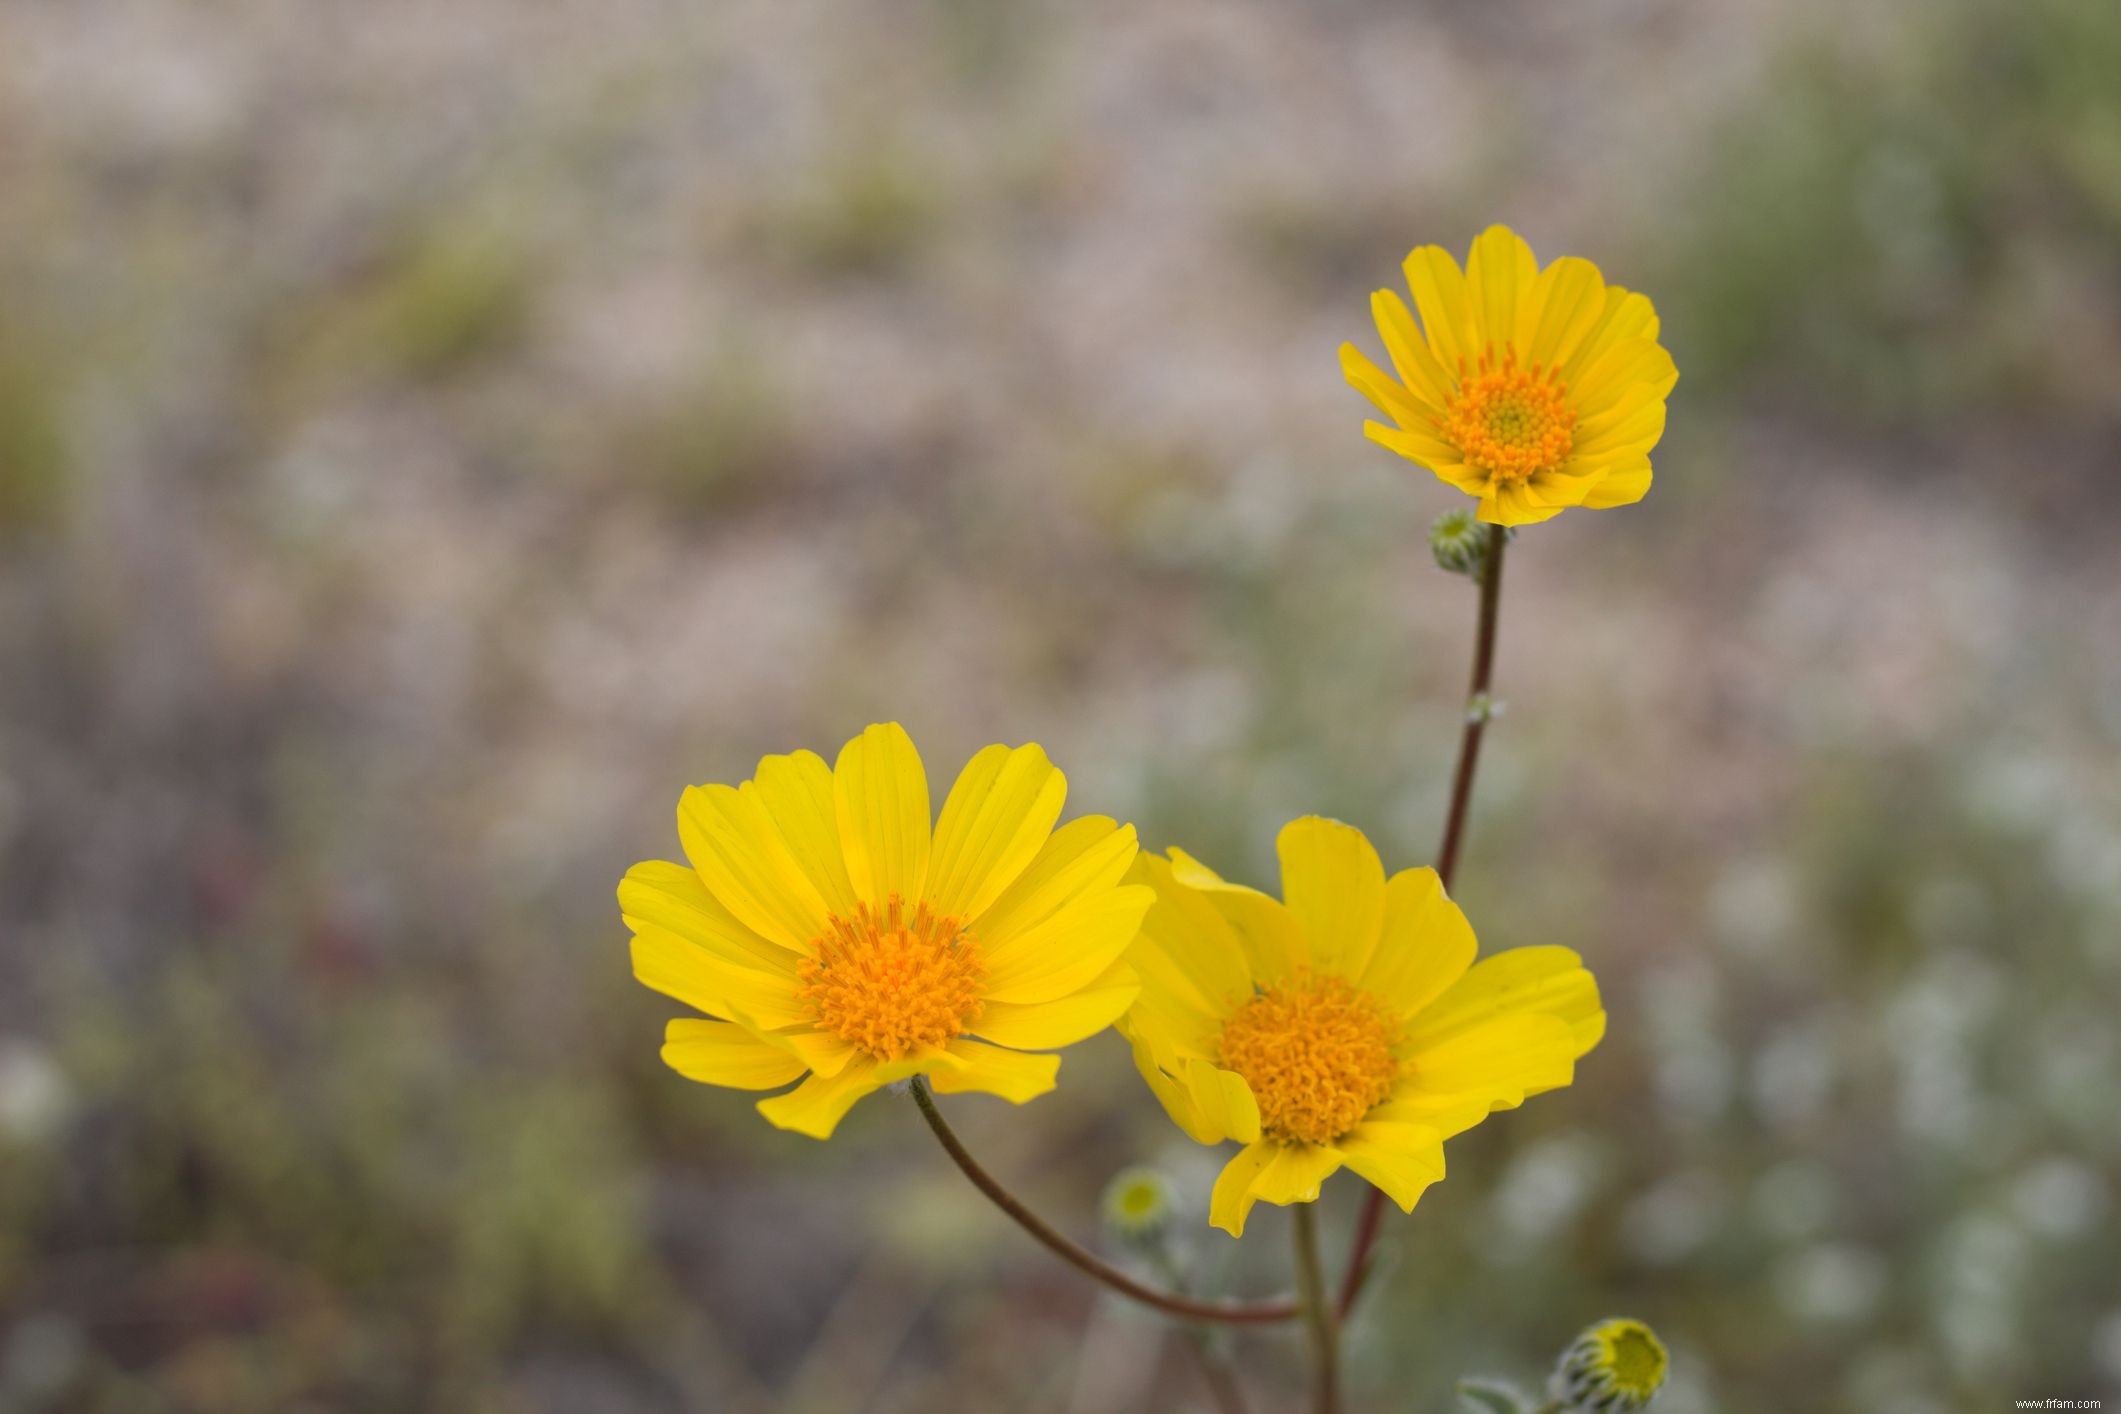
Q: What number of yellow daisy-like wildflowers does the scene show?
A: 3